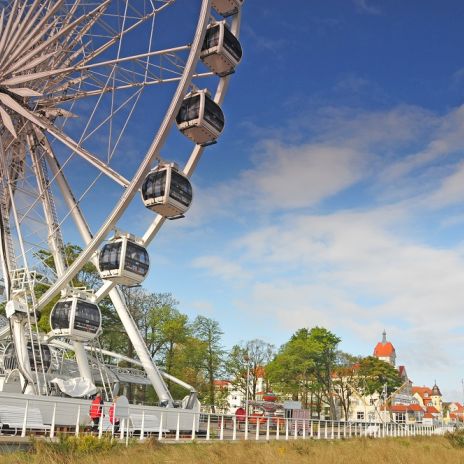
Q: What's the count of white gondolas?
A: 7